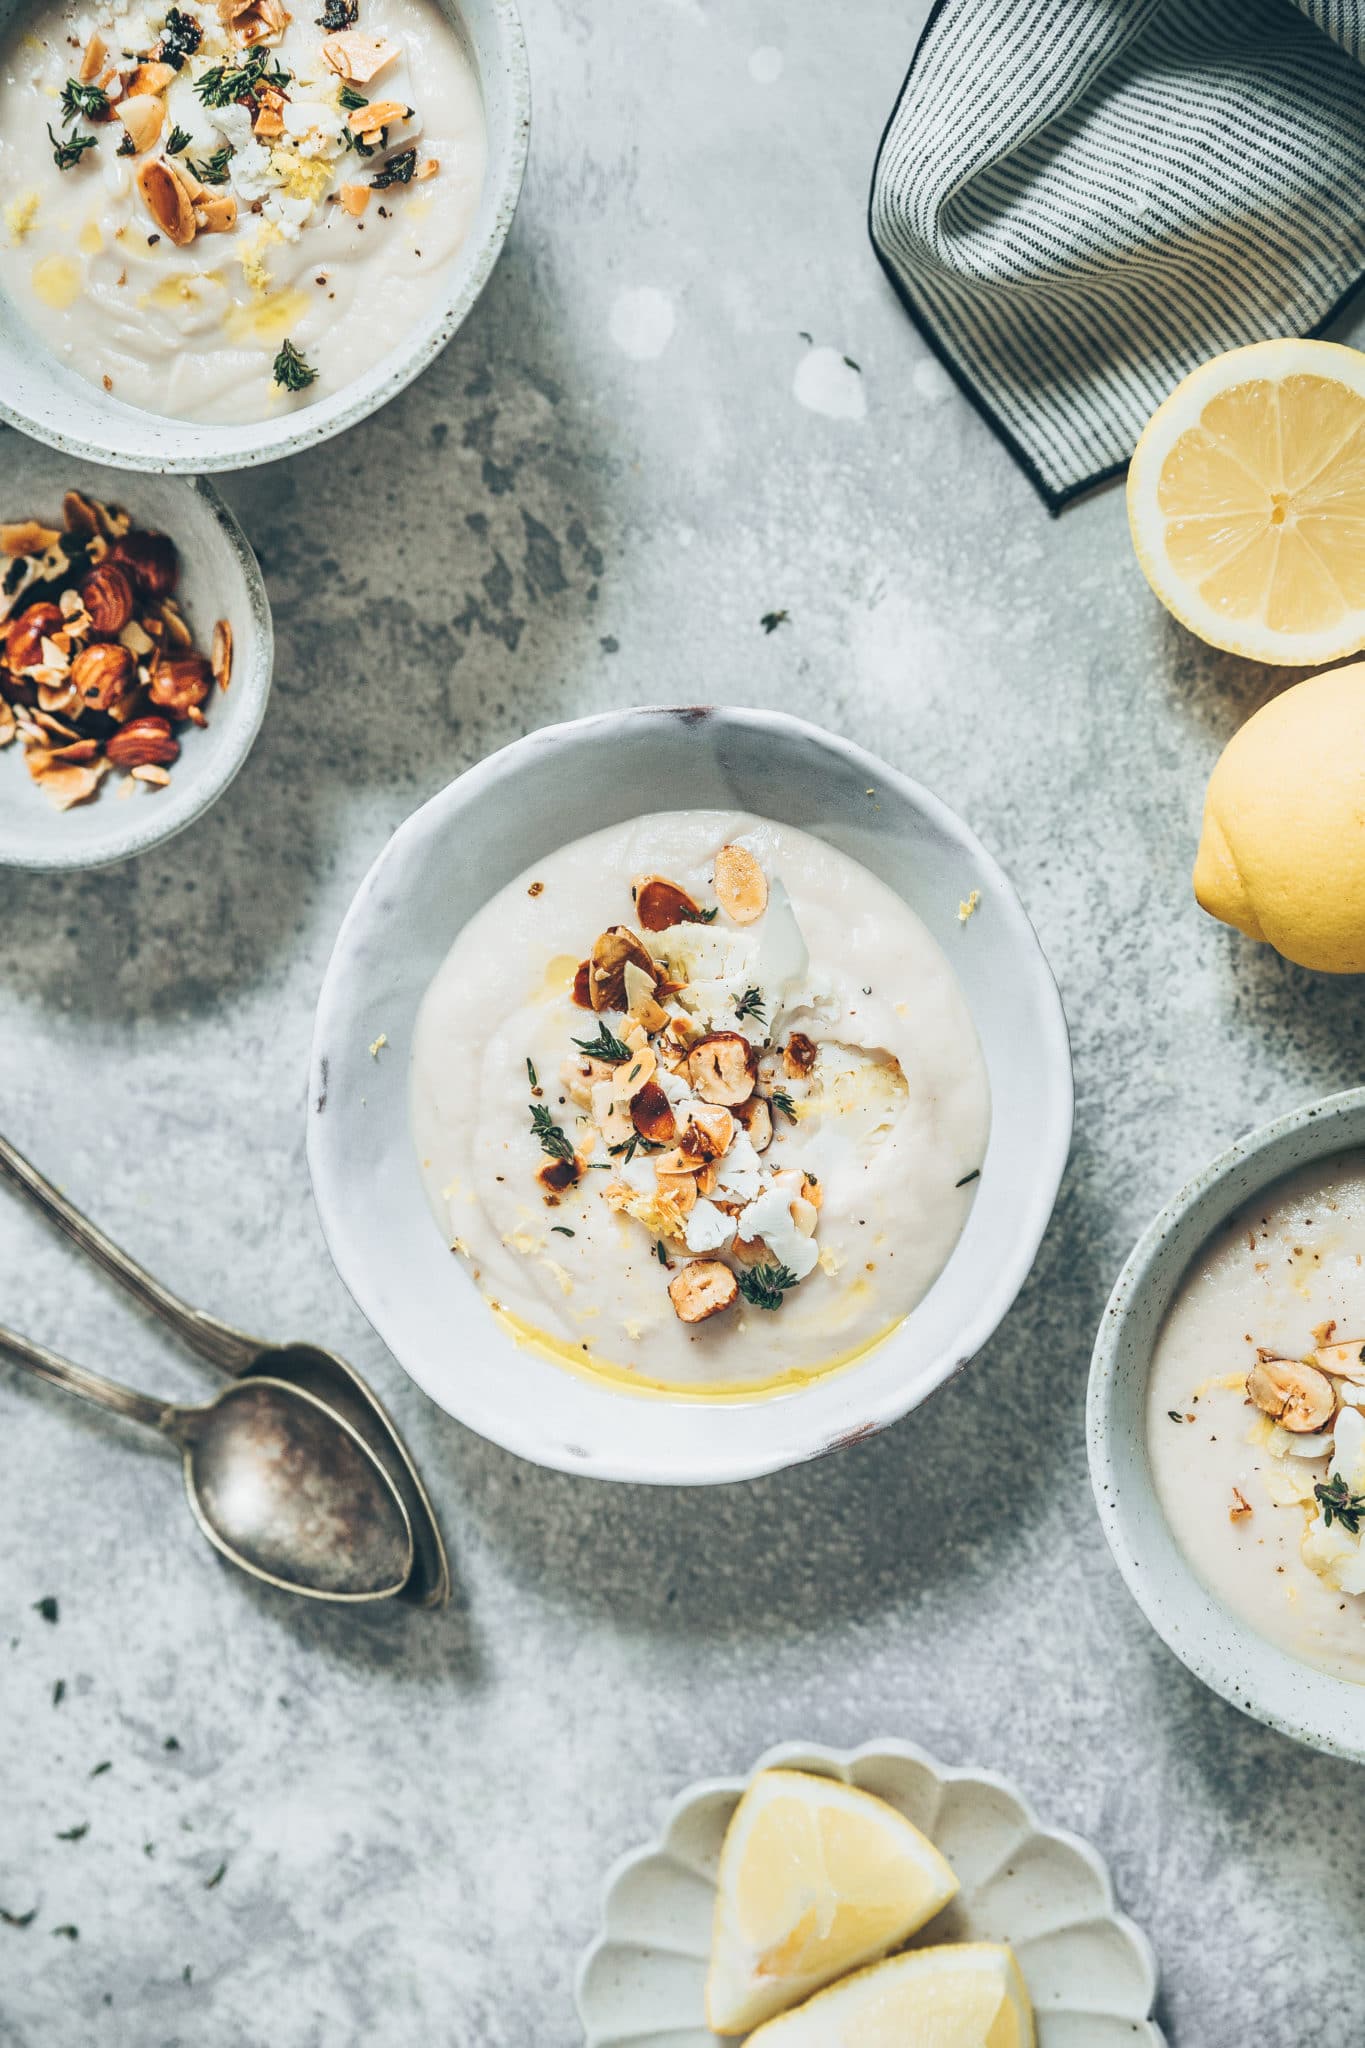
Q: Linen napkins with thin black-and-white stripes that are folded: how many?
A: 1